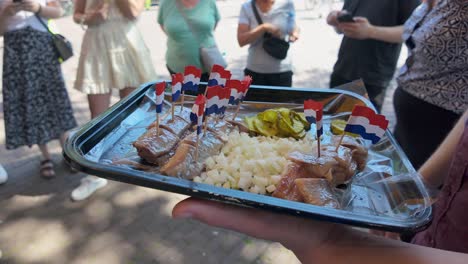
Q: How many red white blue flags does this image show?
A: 9